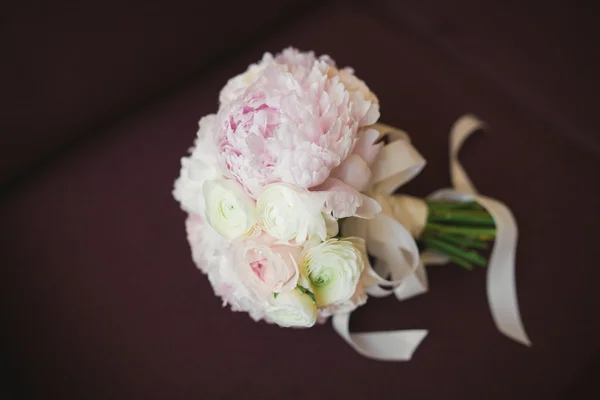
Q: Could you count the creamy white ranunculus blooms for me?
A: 4